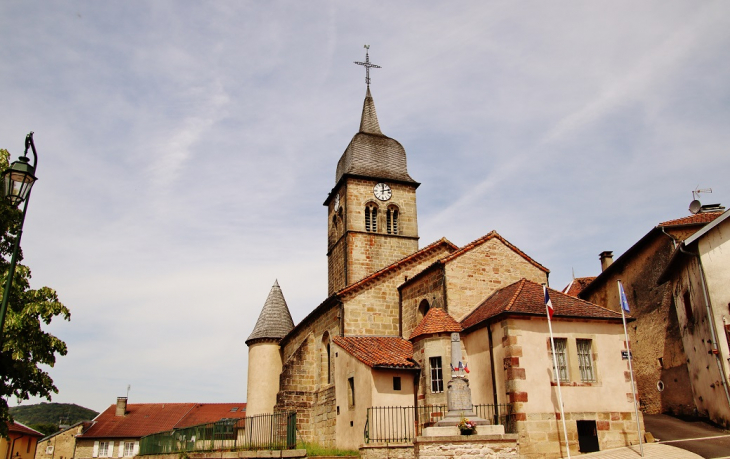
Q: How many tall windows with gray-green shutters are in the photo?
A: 2